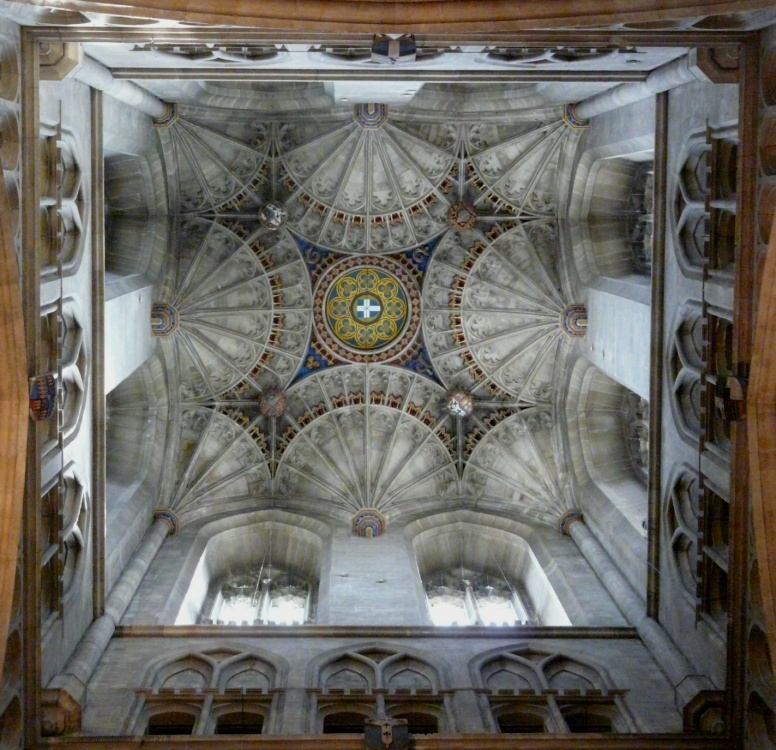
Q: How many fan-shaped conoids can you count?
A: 8